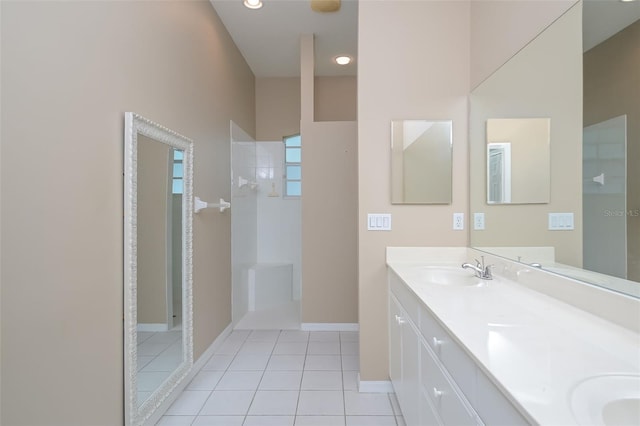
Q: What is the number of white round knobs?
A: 4